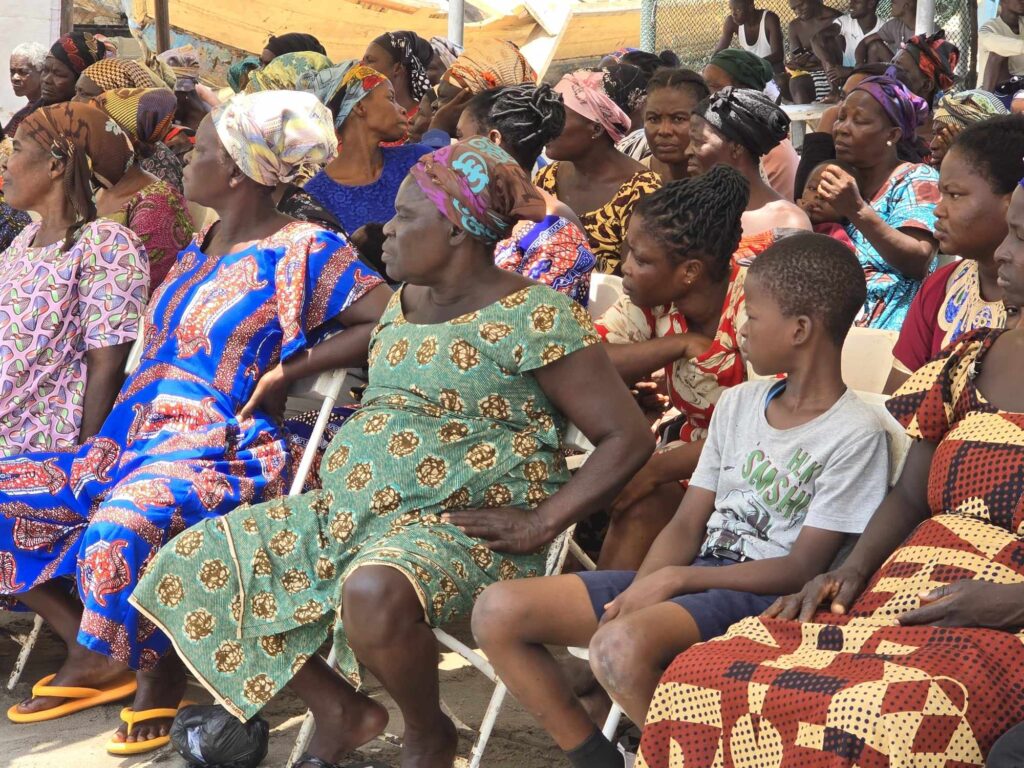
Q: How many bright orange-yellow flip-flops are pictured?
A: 2